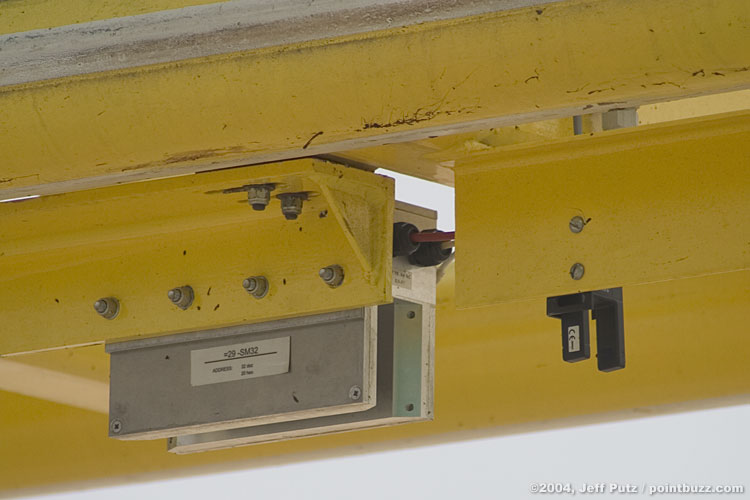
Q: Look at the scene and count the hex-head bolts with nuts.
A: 6